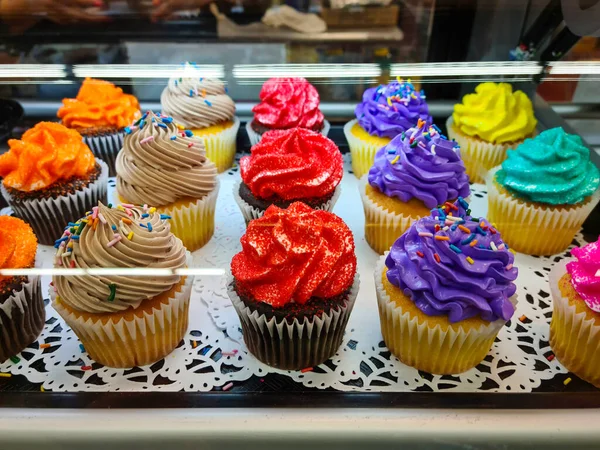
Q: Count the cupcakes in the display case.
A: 15